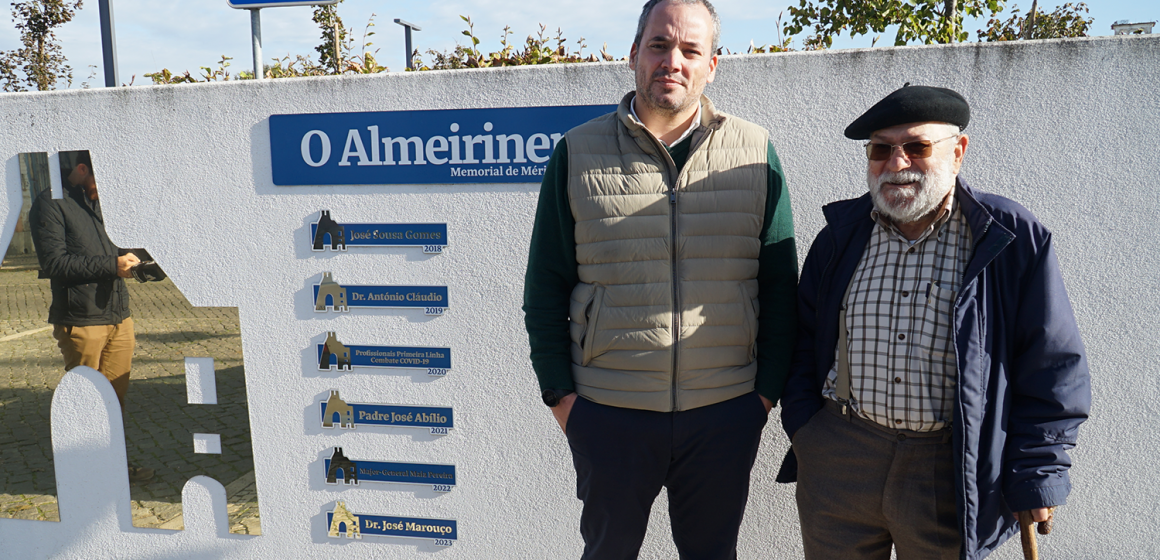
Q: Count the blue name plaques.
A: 6